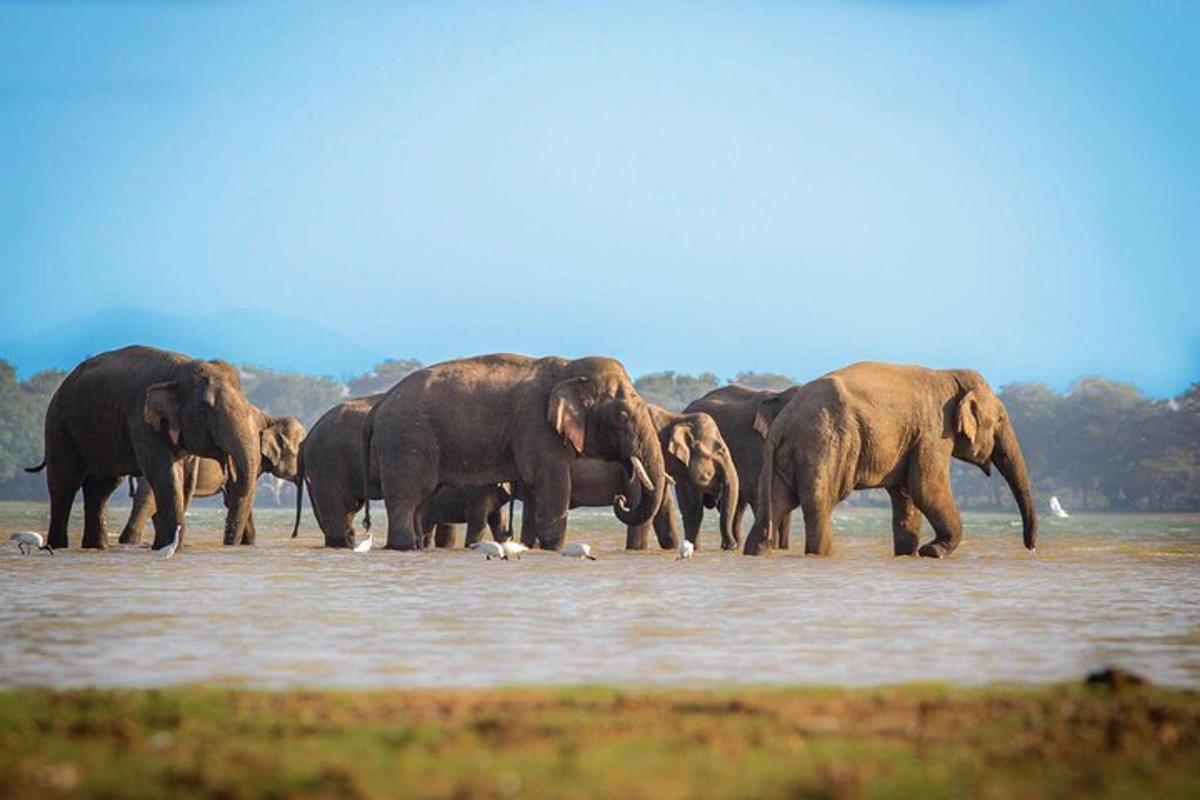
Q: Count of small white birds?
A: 8